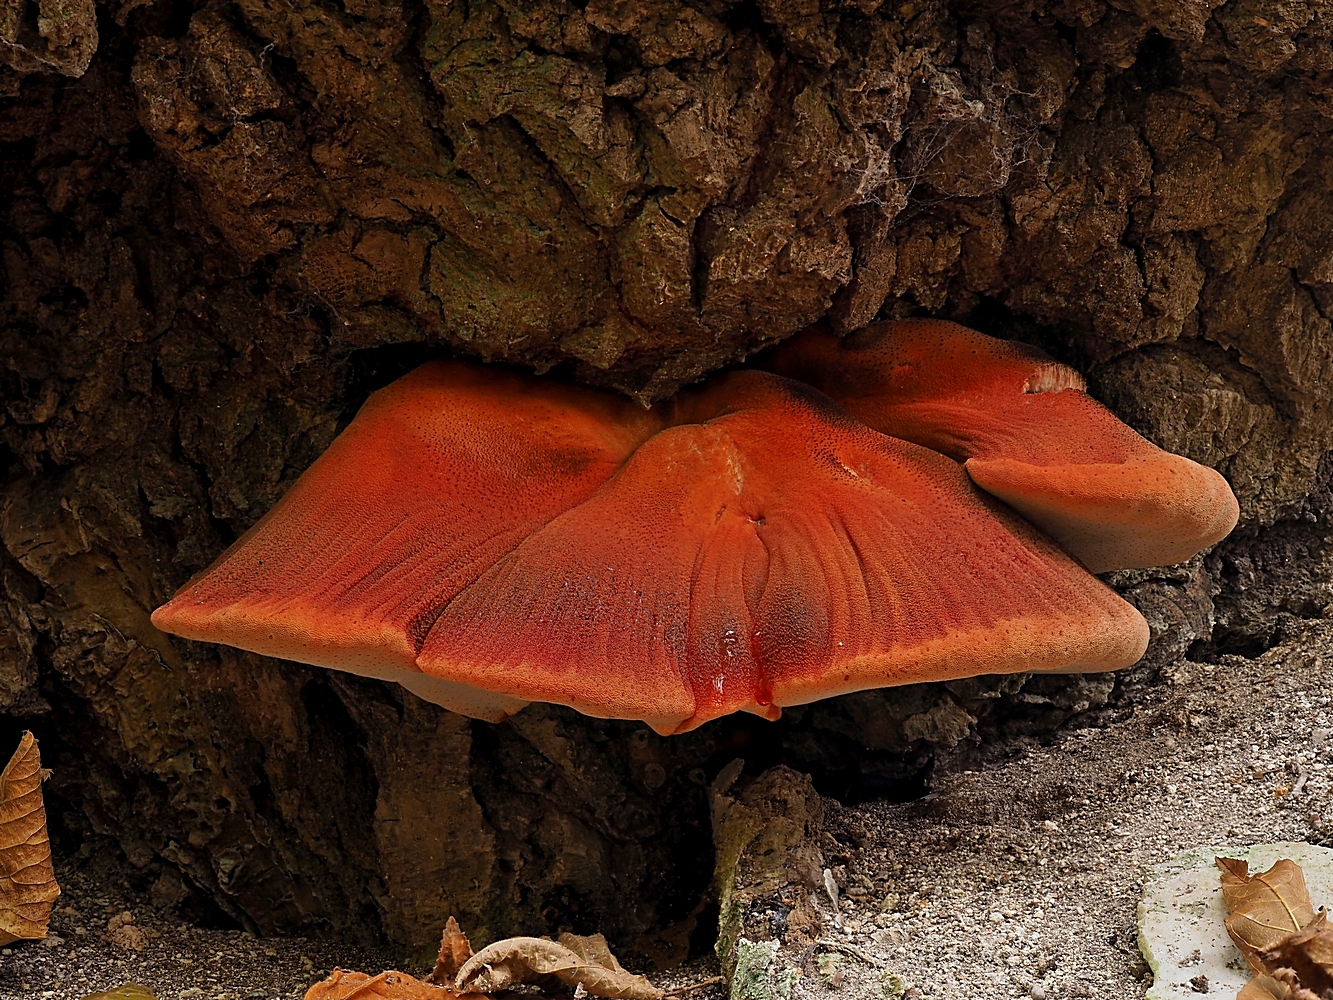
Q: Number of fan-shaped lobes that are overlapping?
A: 3